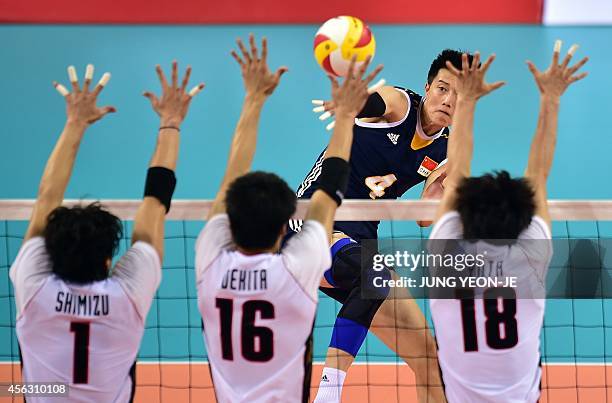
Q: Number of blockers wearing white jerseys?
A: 3